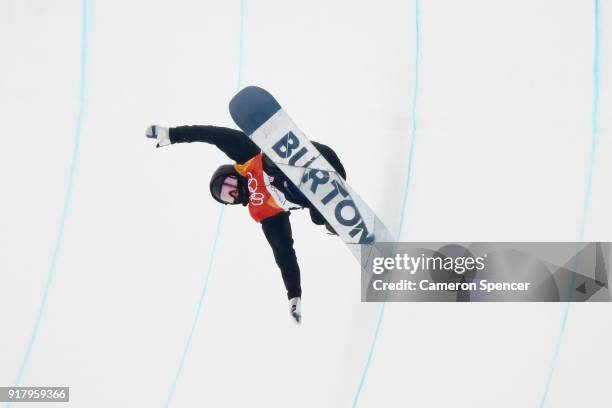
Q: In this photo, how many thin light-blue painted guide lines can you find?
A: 4